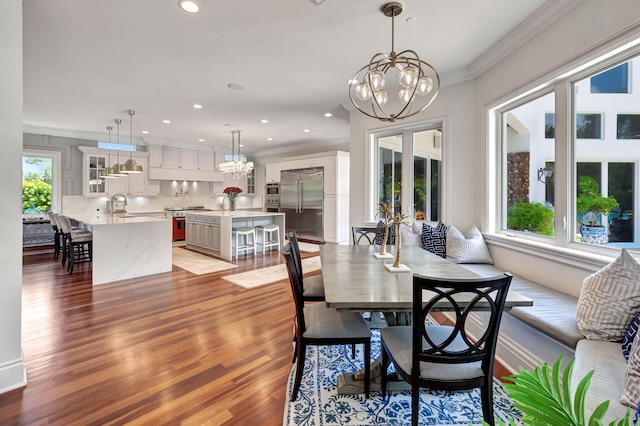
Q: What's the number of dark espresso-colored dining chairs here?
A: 4